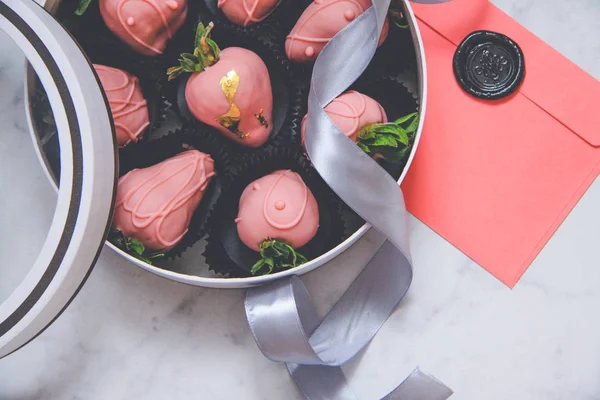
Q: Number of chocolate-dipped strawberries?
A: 8